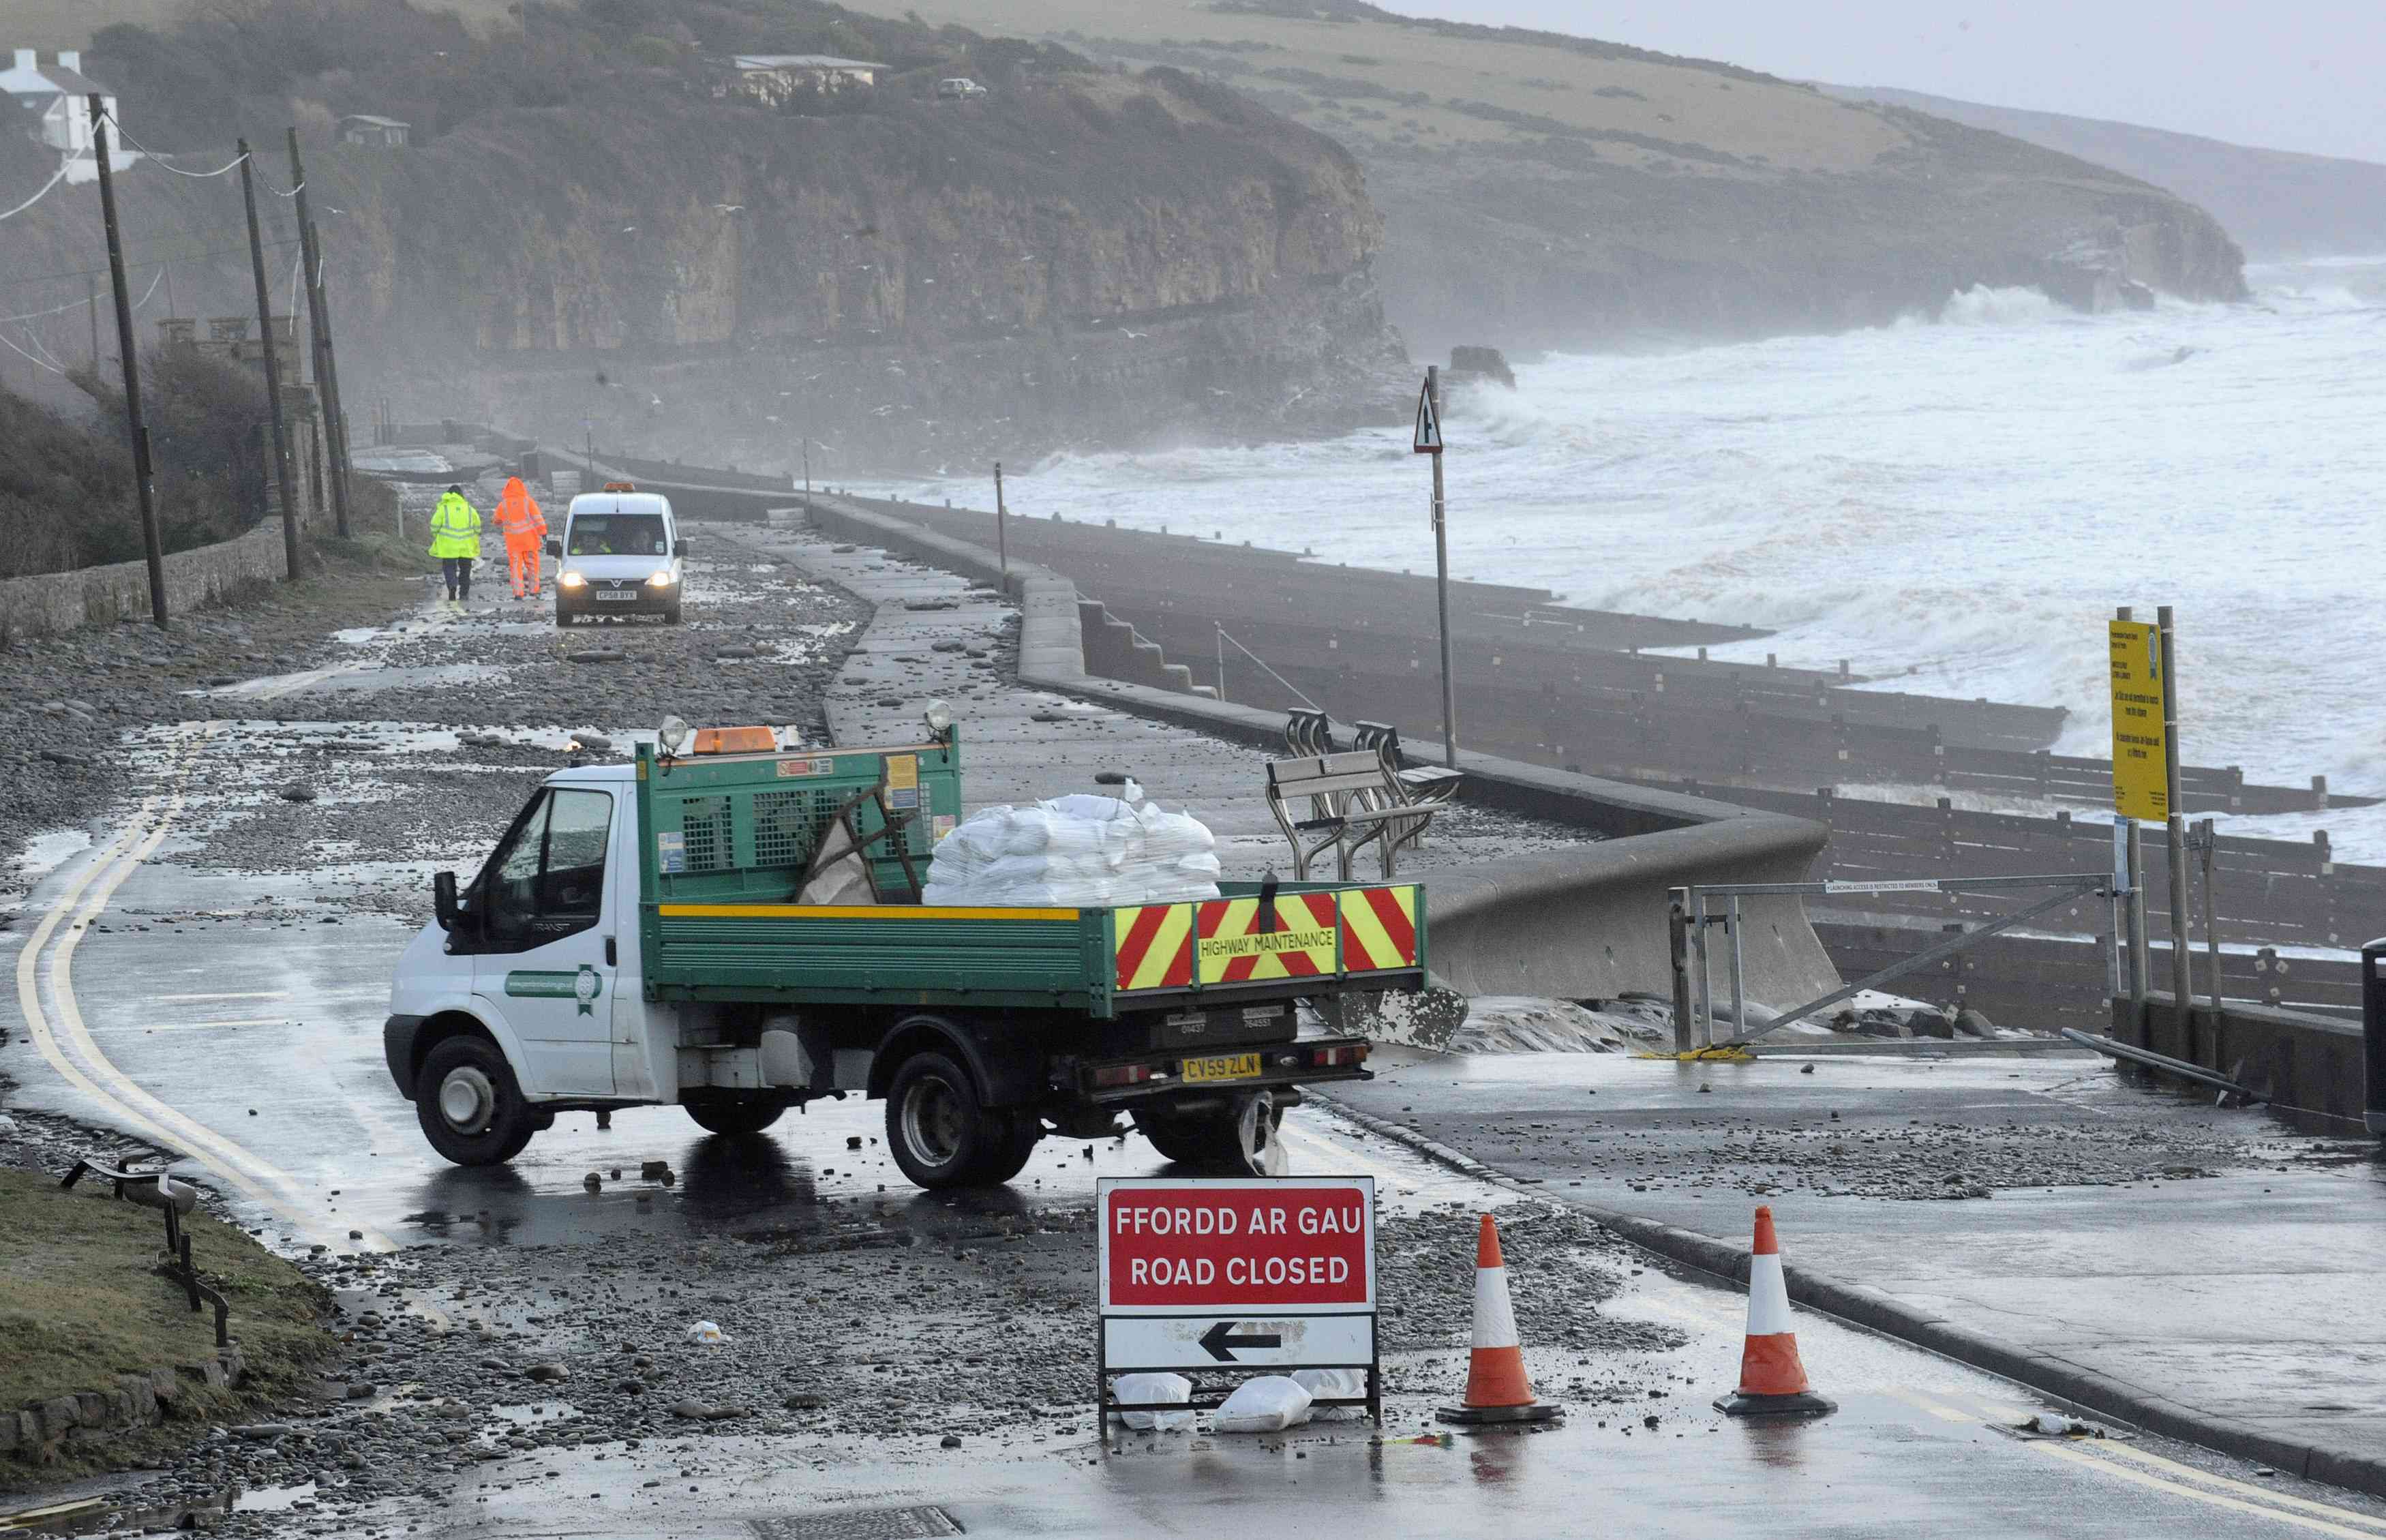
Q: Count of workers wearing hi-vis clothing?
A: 2